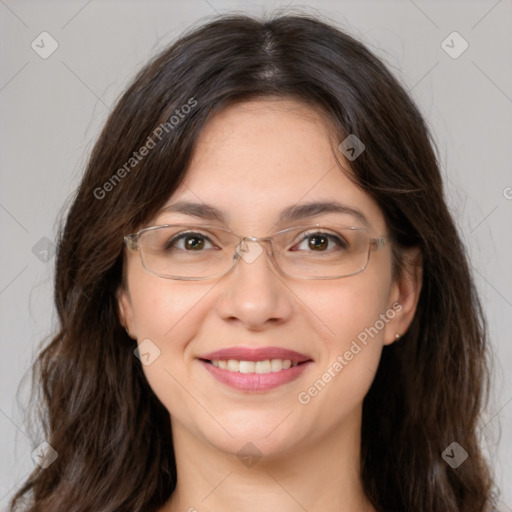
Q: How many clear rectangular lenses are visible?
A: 2